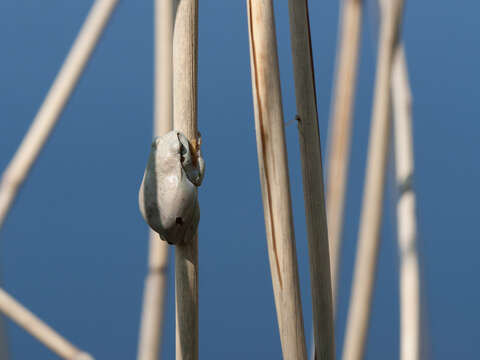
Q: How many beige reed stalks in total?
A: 9